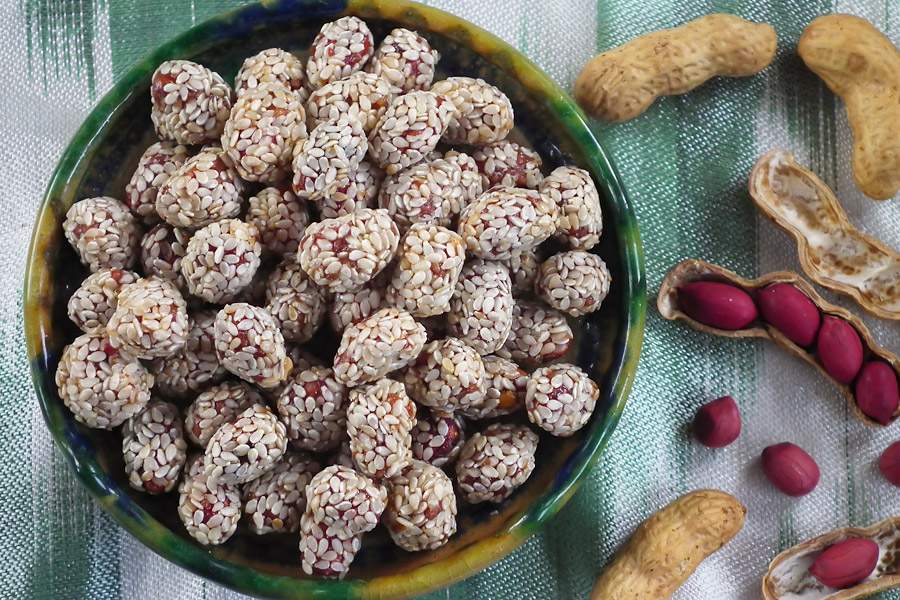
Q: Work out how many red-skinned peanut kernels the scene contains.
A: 8